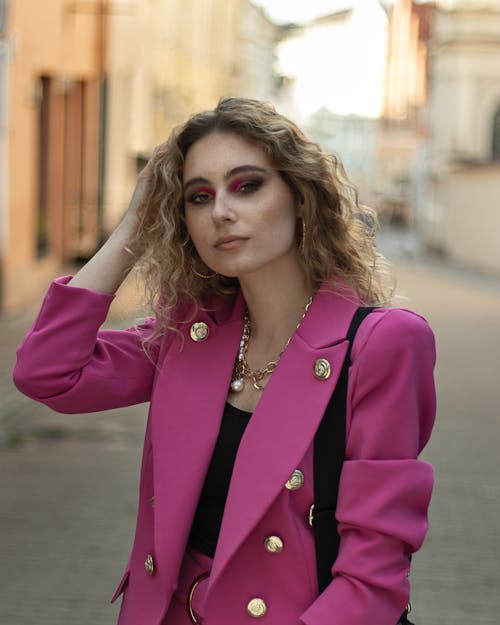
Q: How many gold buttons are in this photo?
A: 7